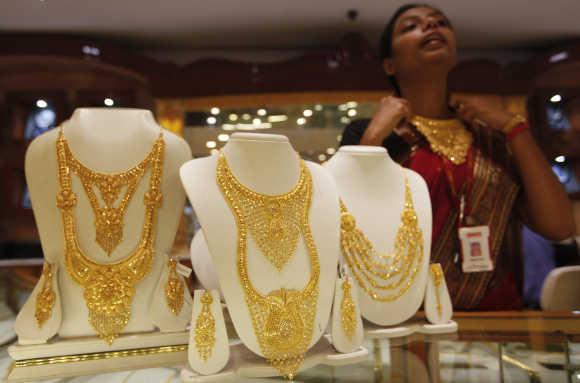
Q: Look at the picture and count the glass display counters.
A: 1